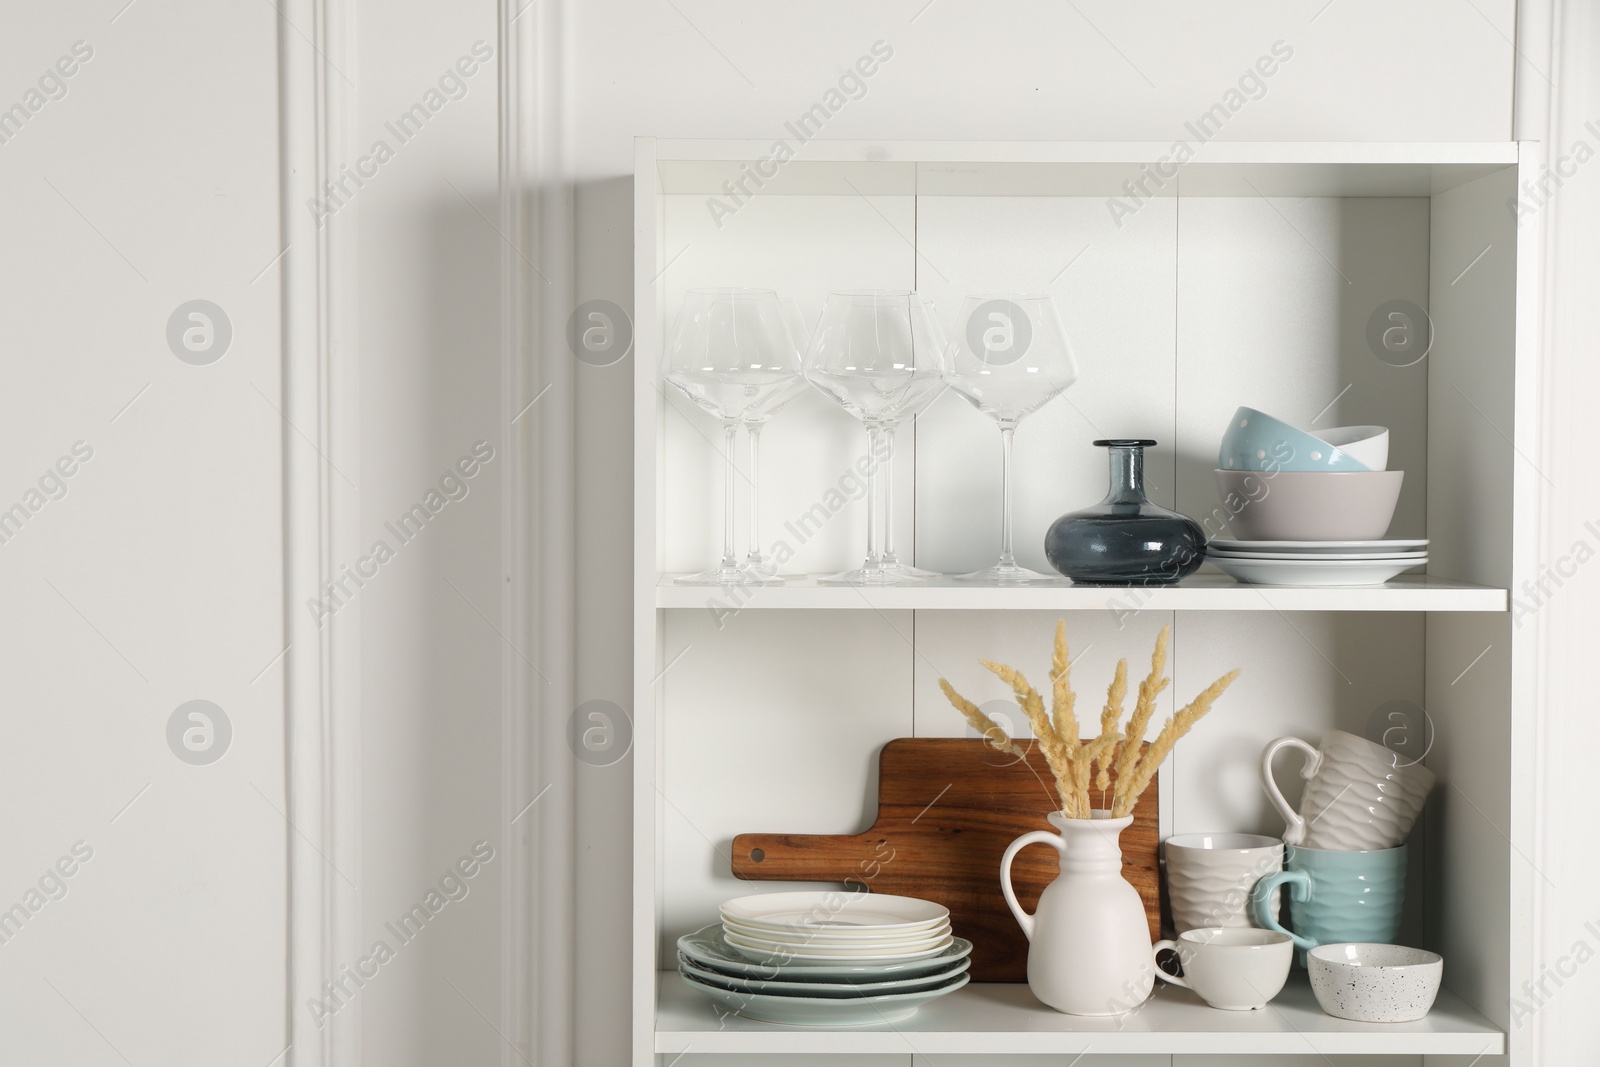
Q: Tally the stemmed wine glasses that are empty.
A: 5